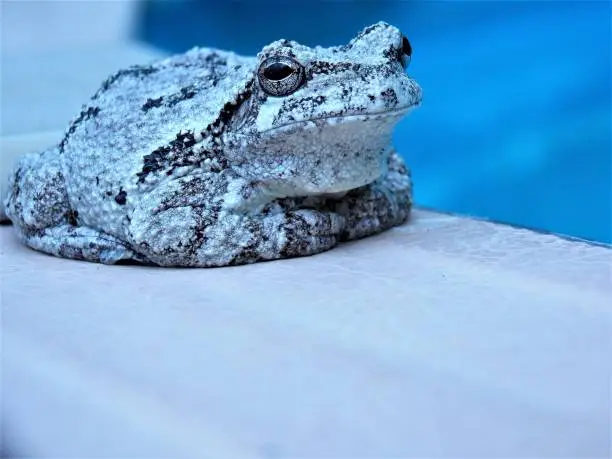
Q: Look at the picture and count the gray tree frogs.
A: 1